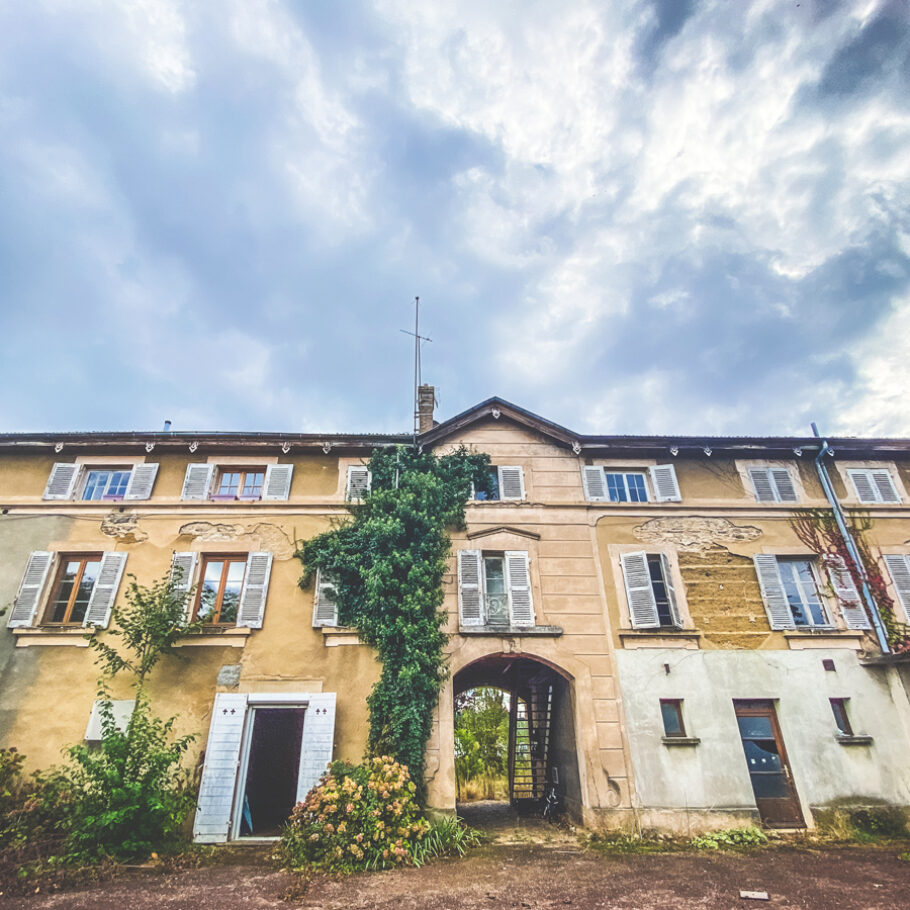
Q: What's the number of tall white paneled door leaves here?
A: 2